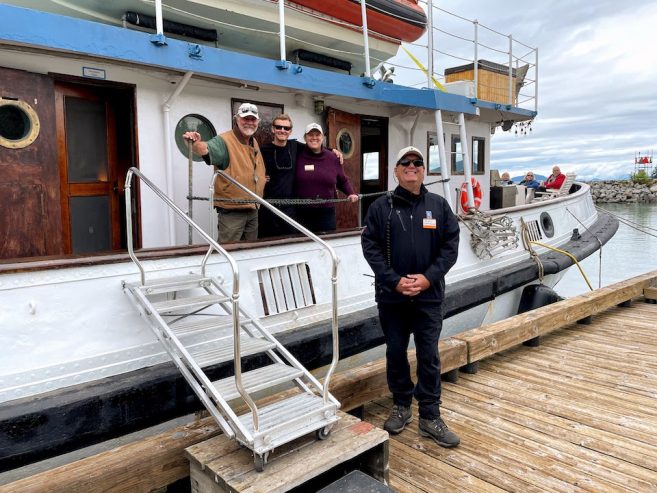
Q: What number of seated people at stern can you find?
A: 3